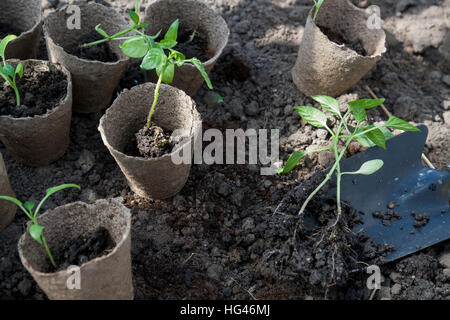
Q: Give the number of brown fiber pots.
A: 8